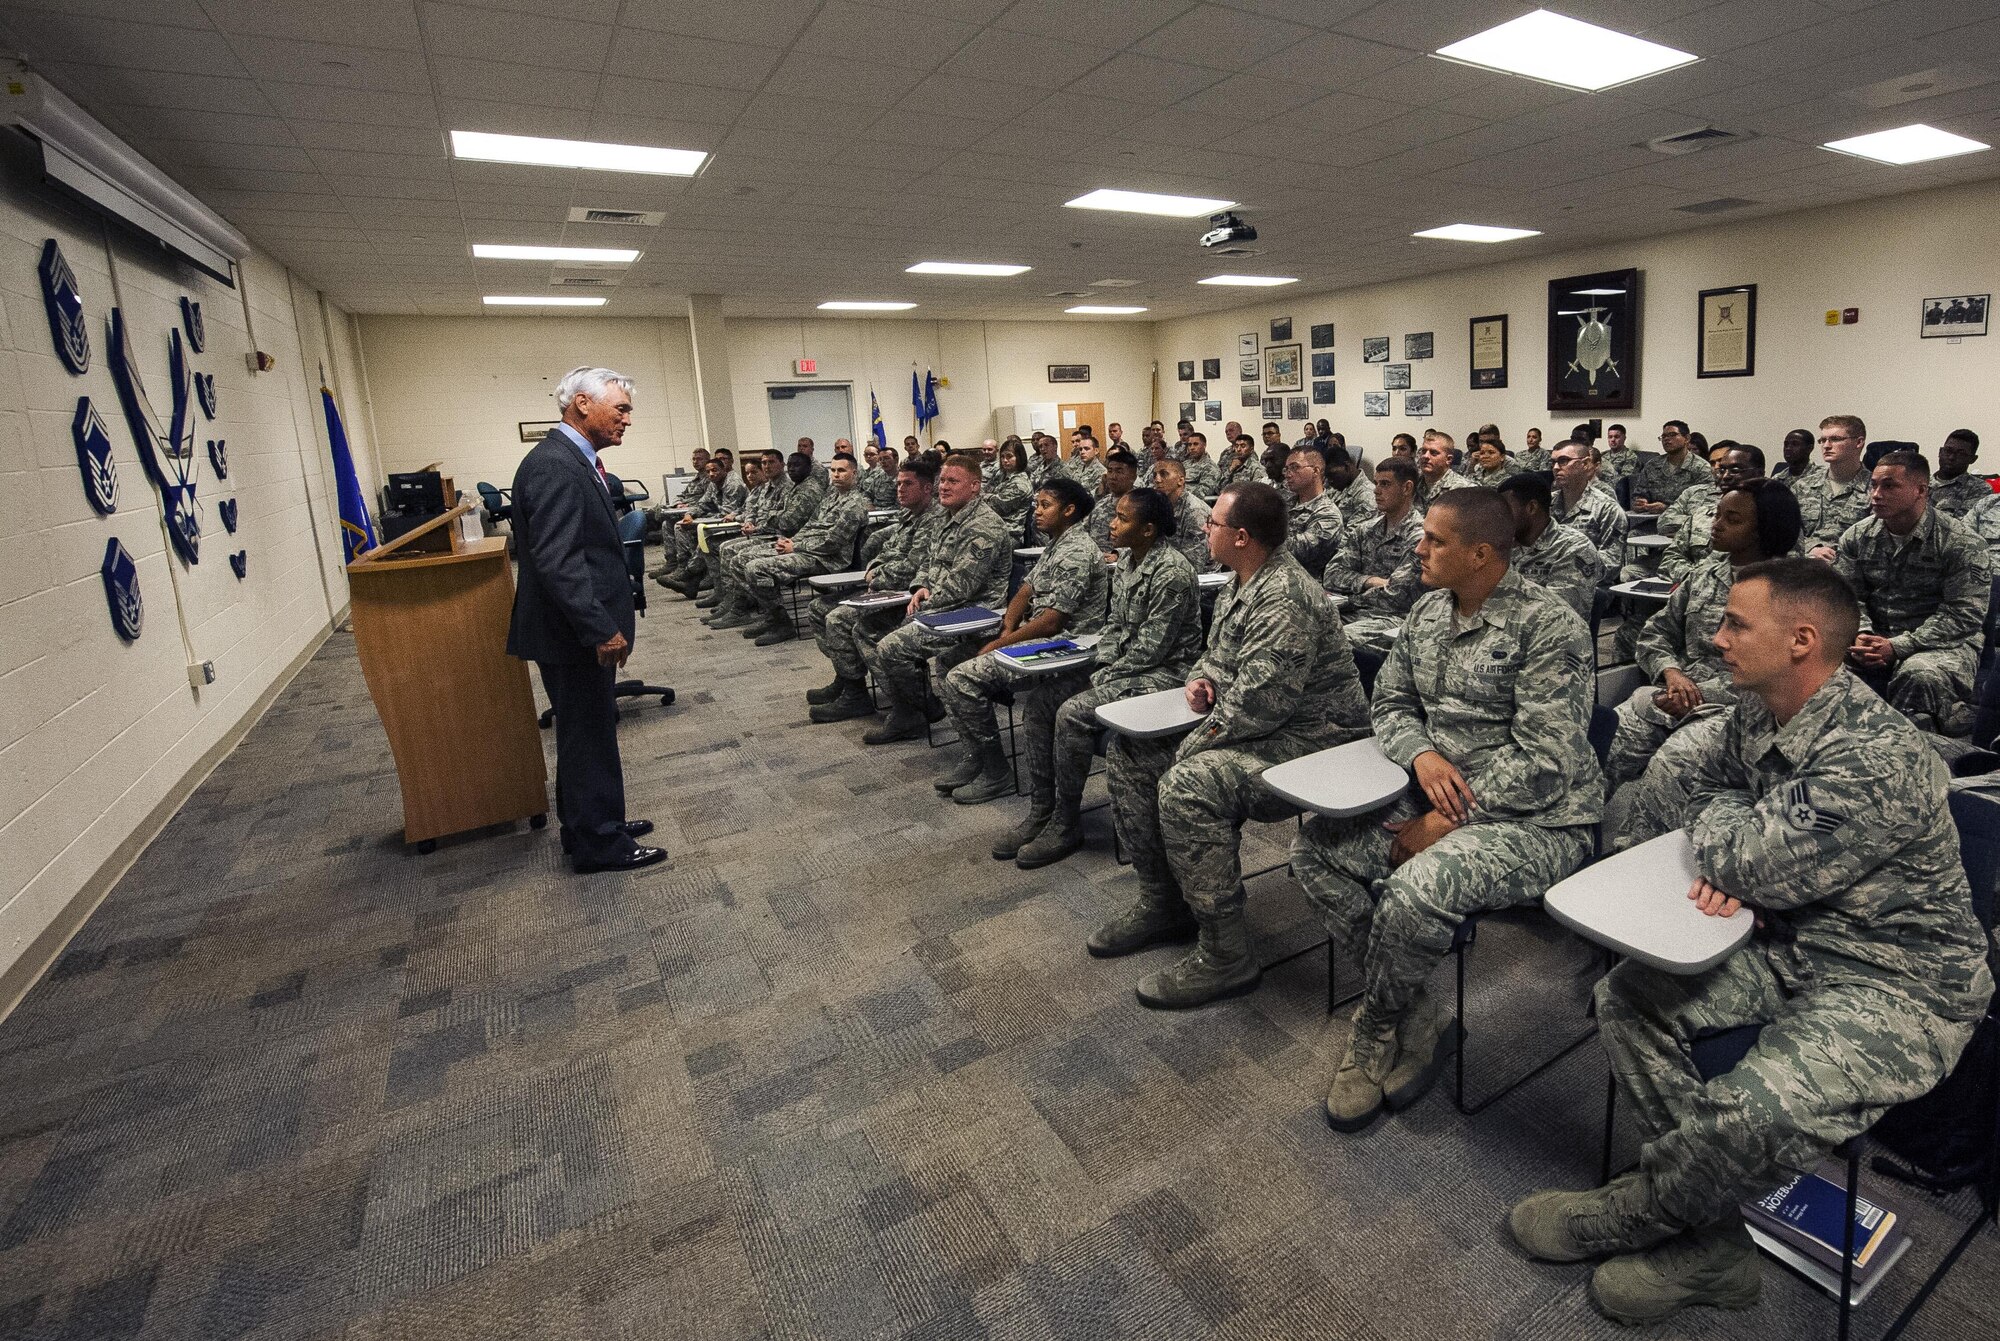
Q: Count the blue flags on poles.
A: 4